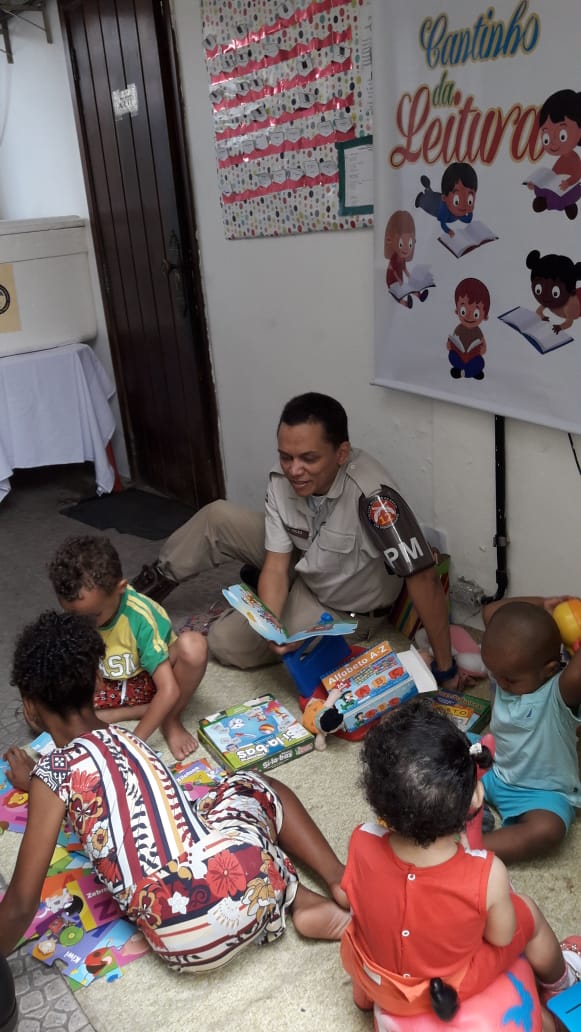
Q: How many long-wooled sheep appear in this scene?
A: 0